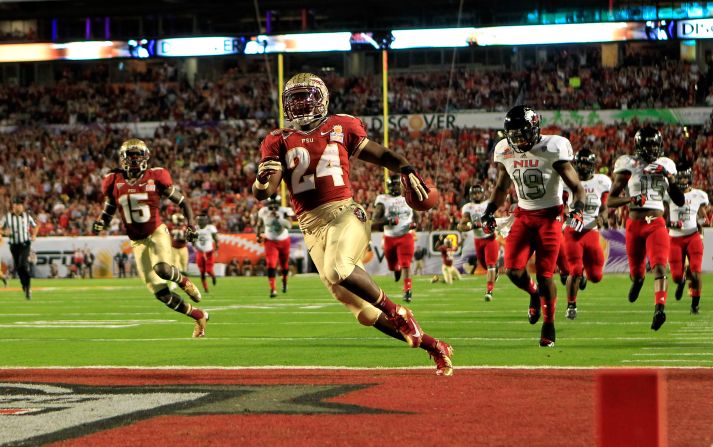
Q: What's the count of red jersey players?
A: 4